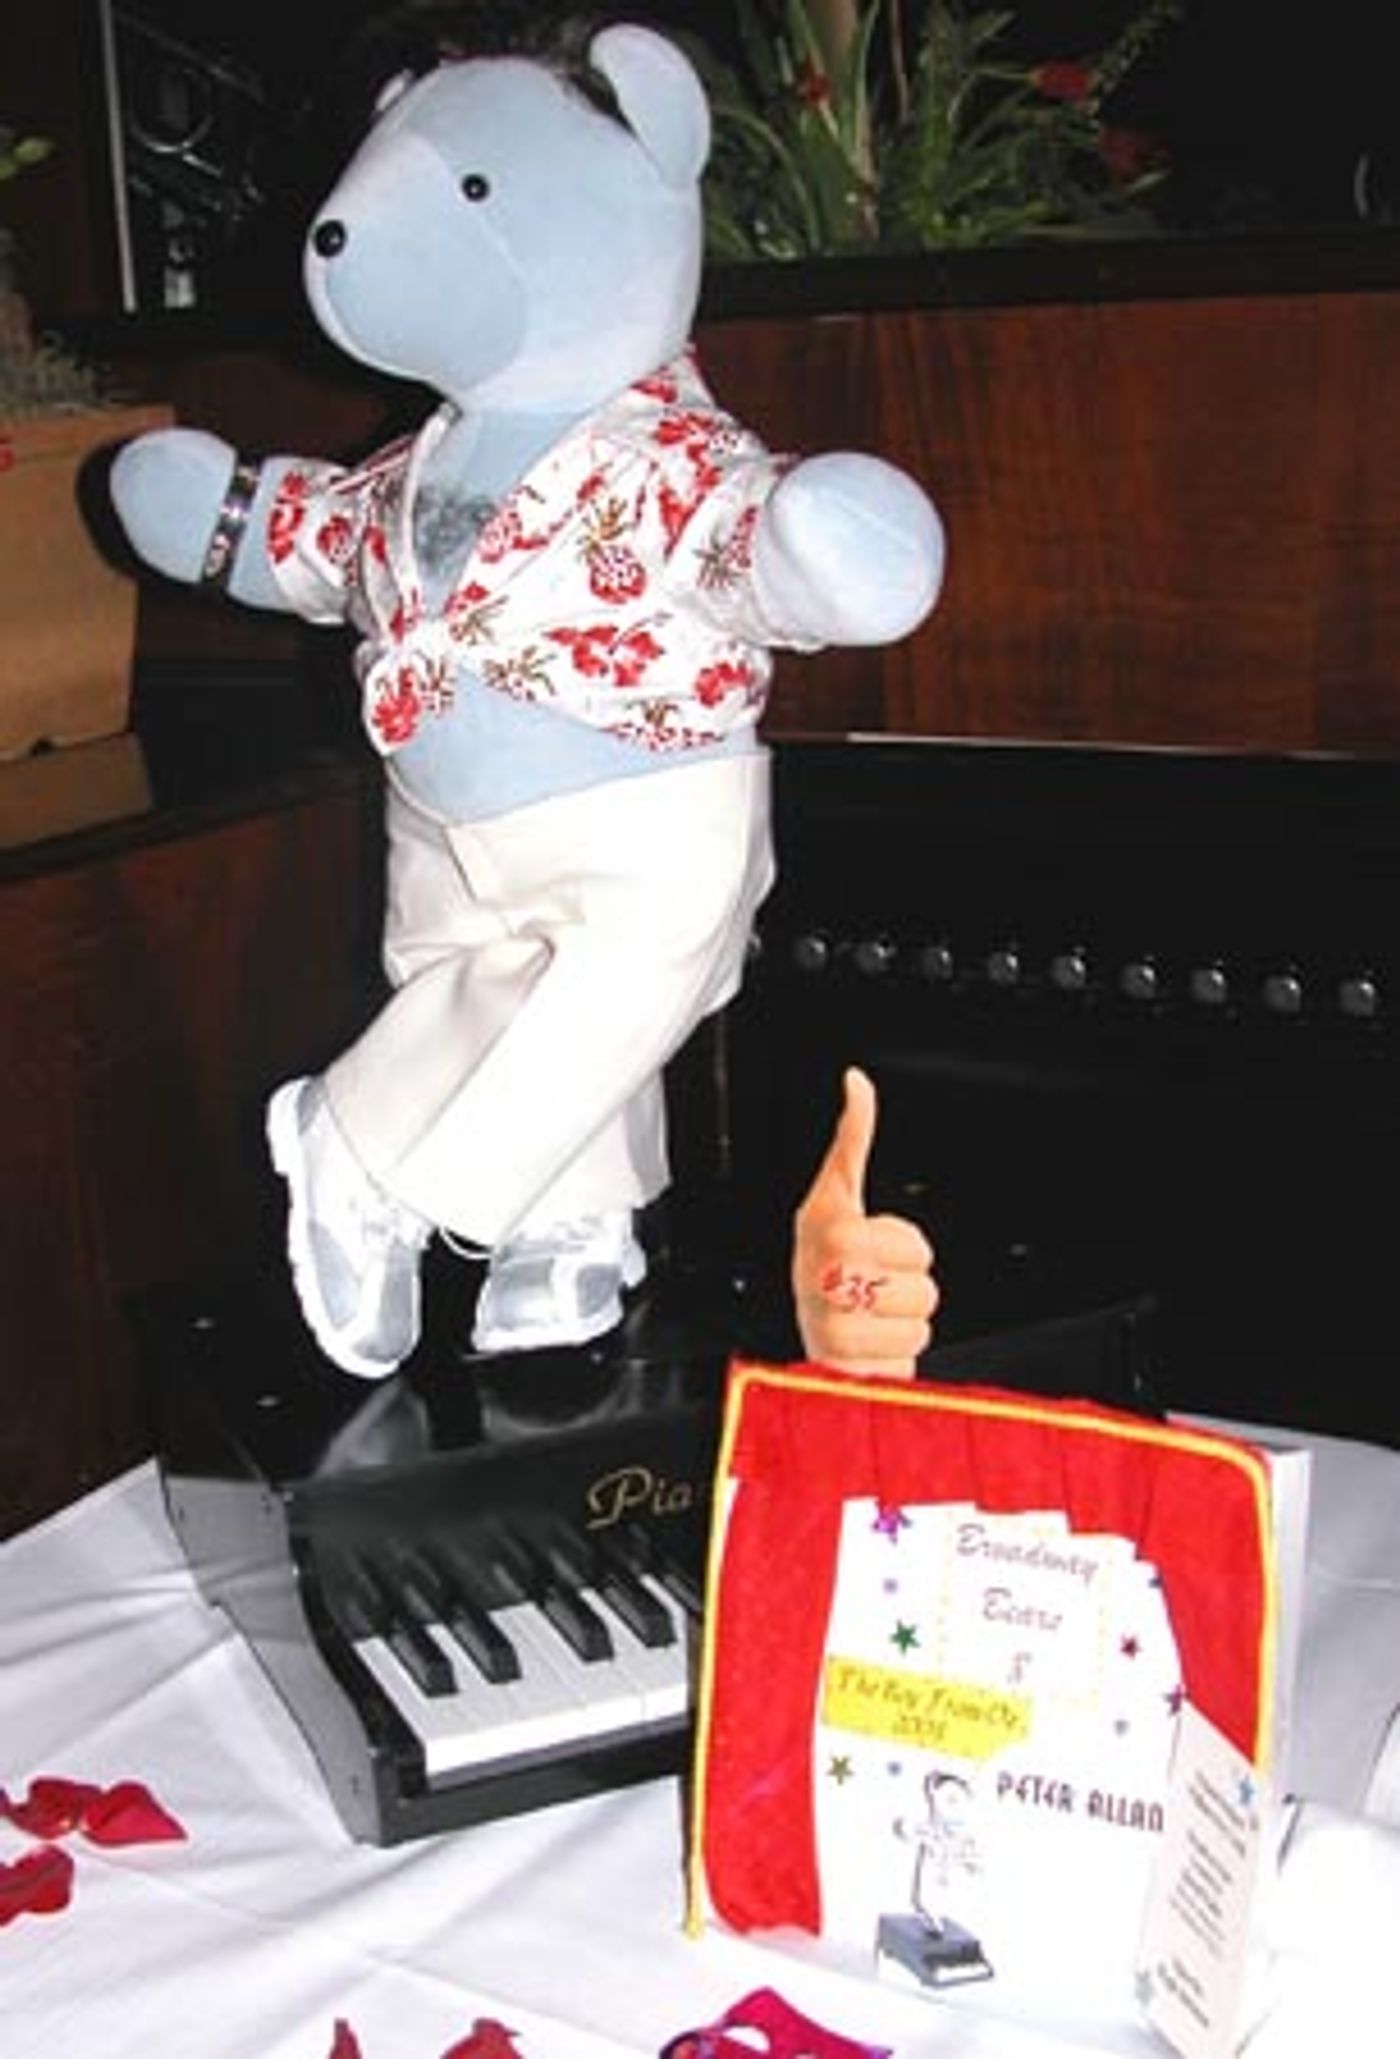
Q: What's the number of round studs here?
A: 9